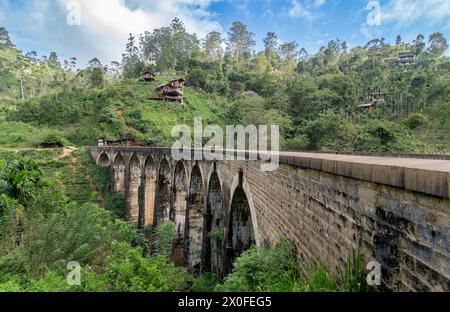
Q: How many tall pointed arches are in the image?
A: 9